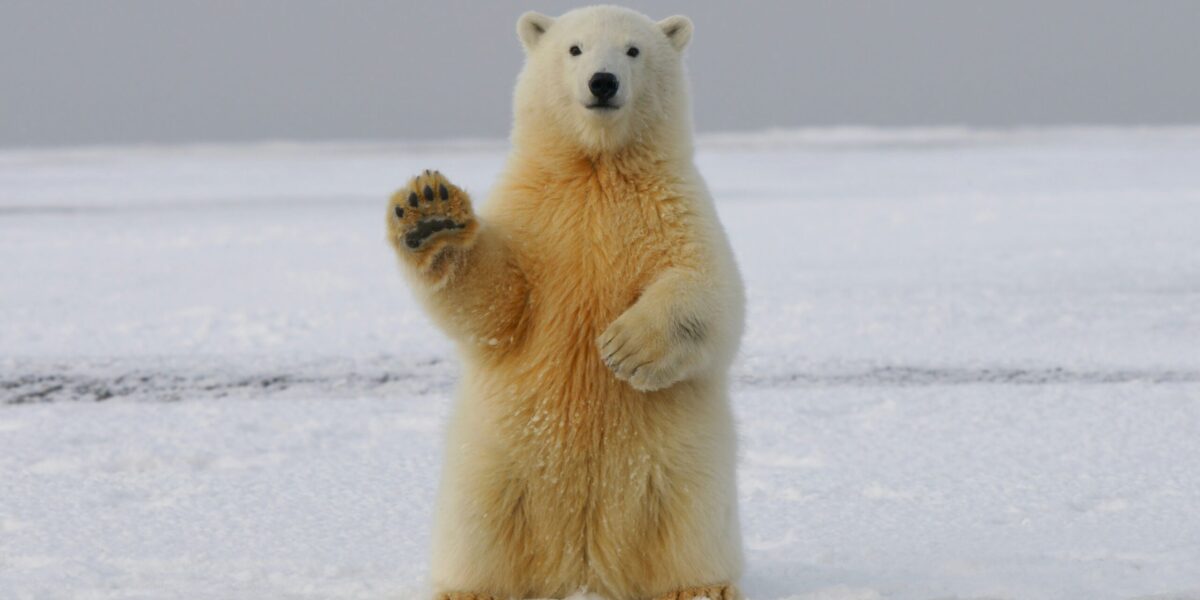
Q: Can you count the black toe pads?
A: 4